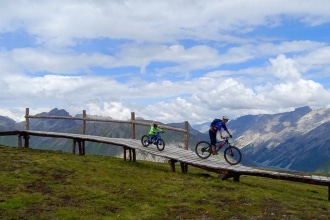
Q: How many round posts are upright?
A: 4